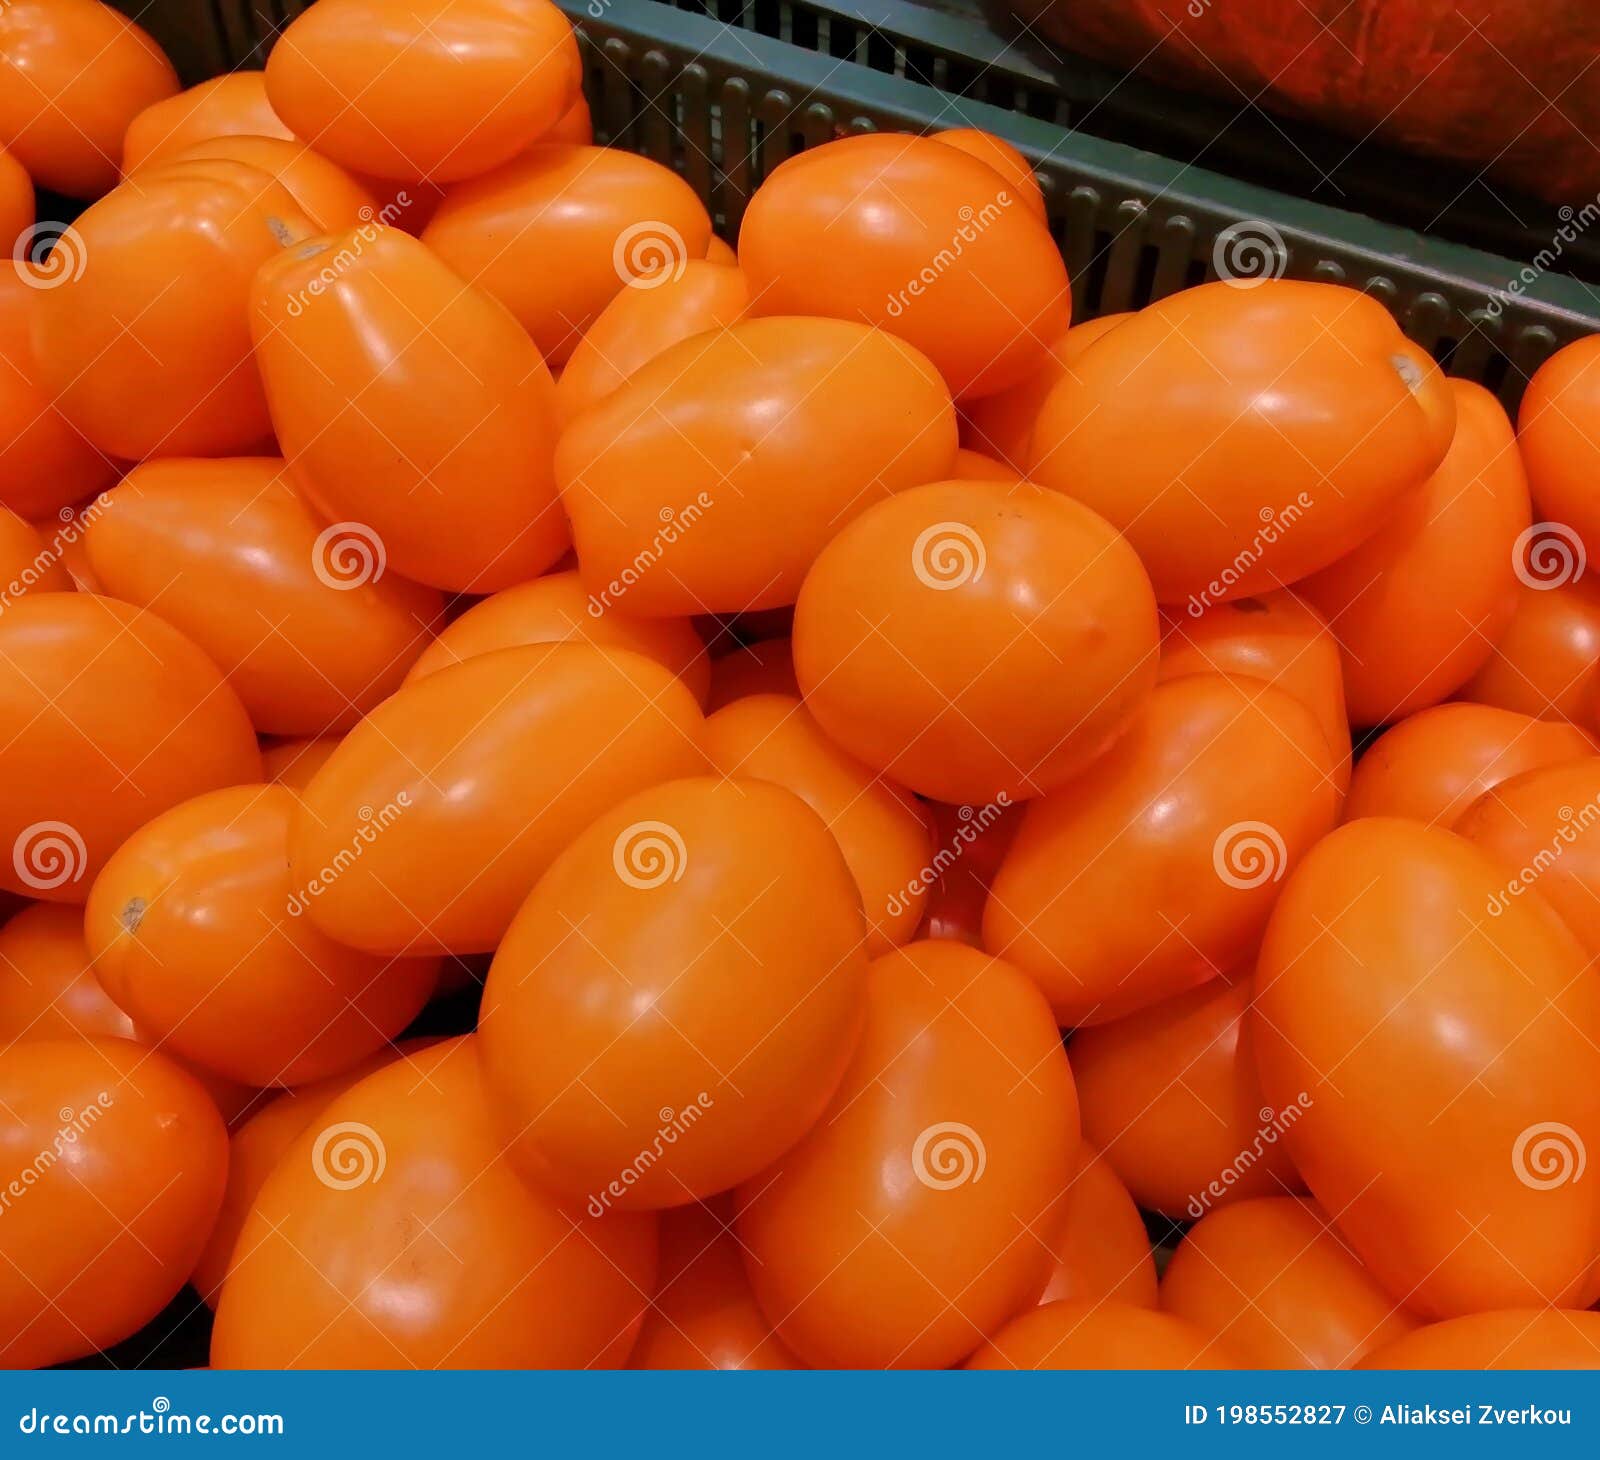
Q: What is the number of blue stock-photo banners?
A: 1